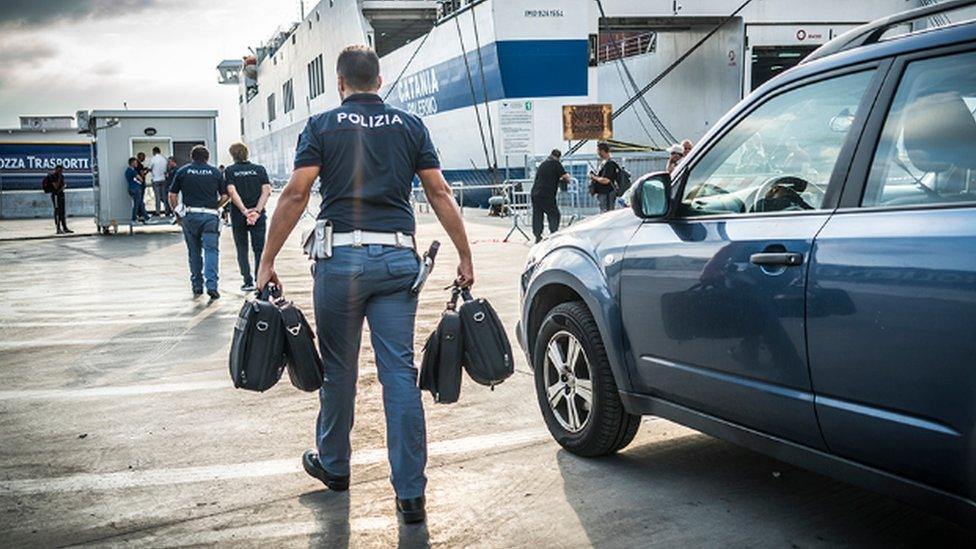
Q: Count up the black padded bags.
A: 4